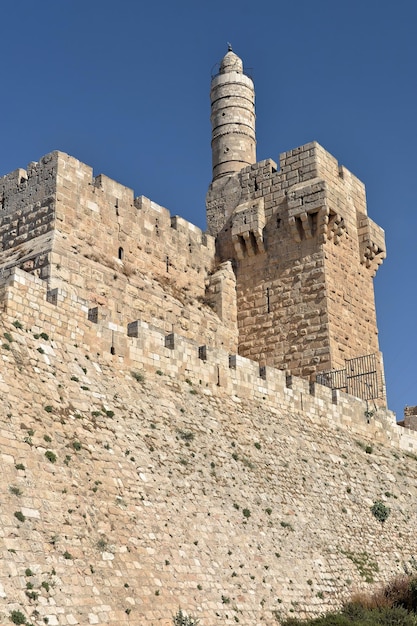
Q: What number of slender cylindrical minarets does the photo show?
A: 1